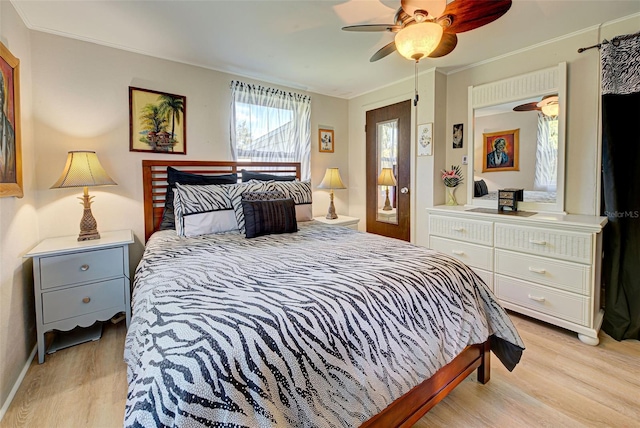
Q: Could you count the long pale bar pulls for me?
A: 5